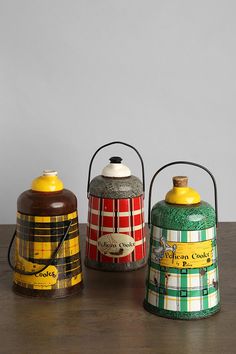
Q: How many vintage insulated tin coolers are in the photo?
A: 3